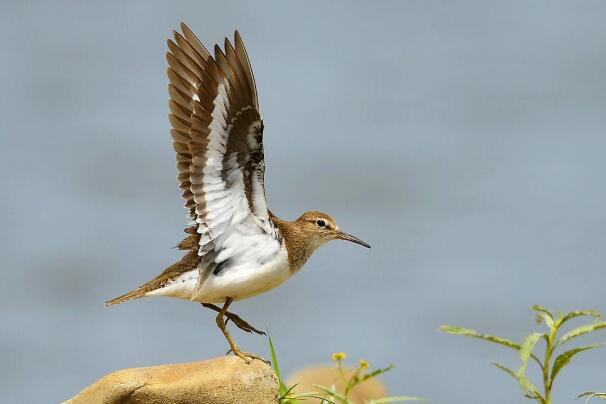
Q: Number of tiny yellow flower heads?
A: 2